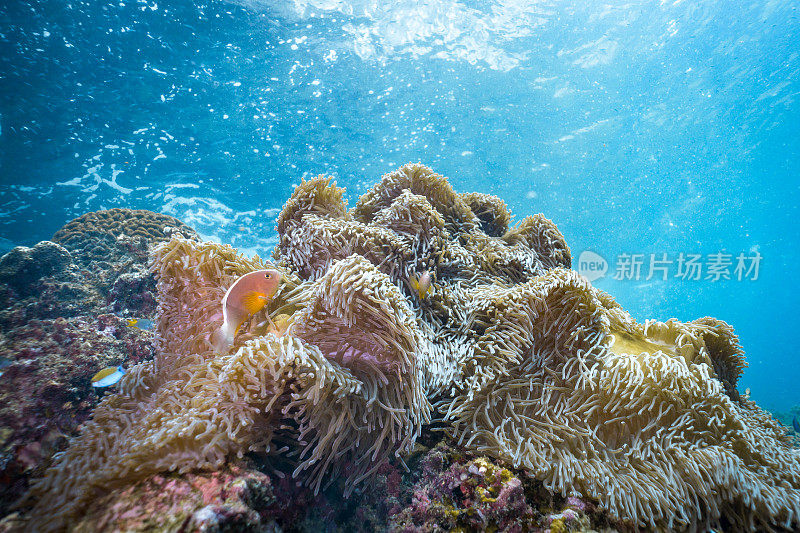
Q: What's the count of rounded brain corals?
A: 1